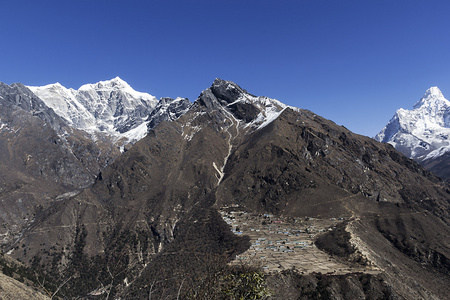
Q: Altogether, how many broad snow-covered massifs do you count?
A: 2